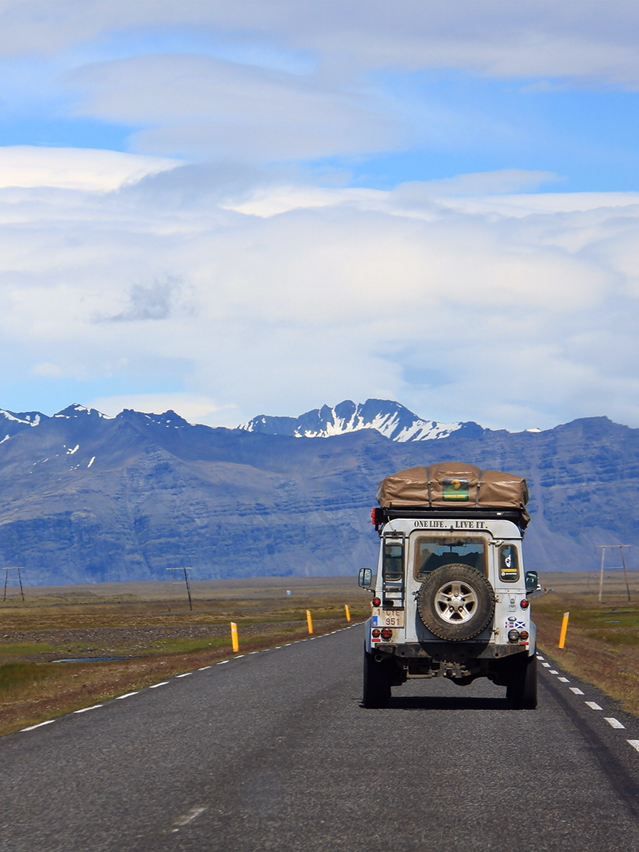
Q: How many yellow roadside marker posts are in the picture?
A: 4